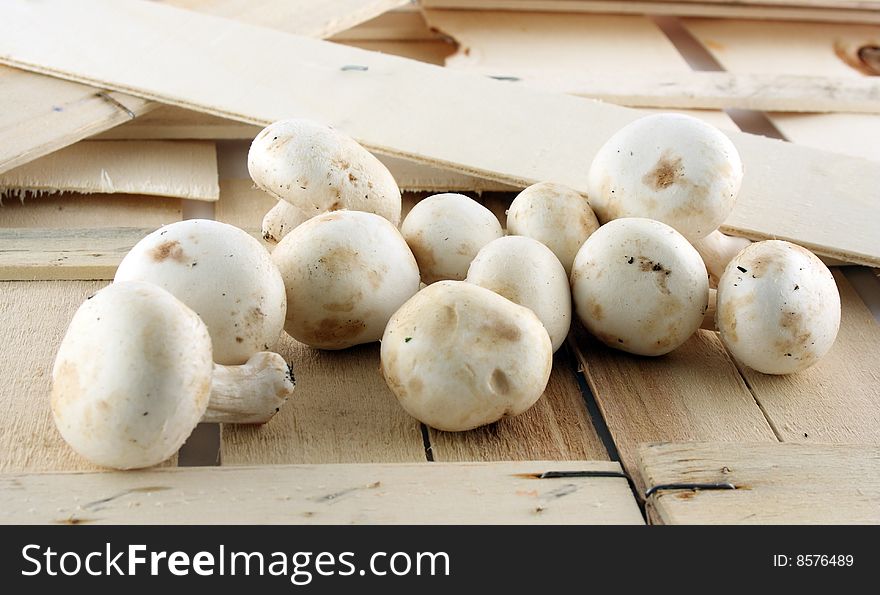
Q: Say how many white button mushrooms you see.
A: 11